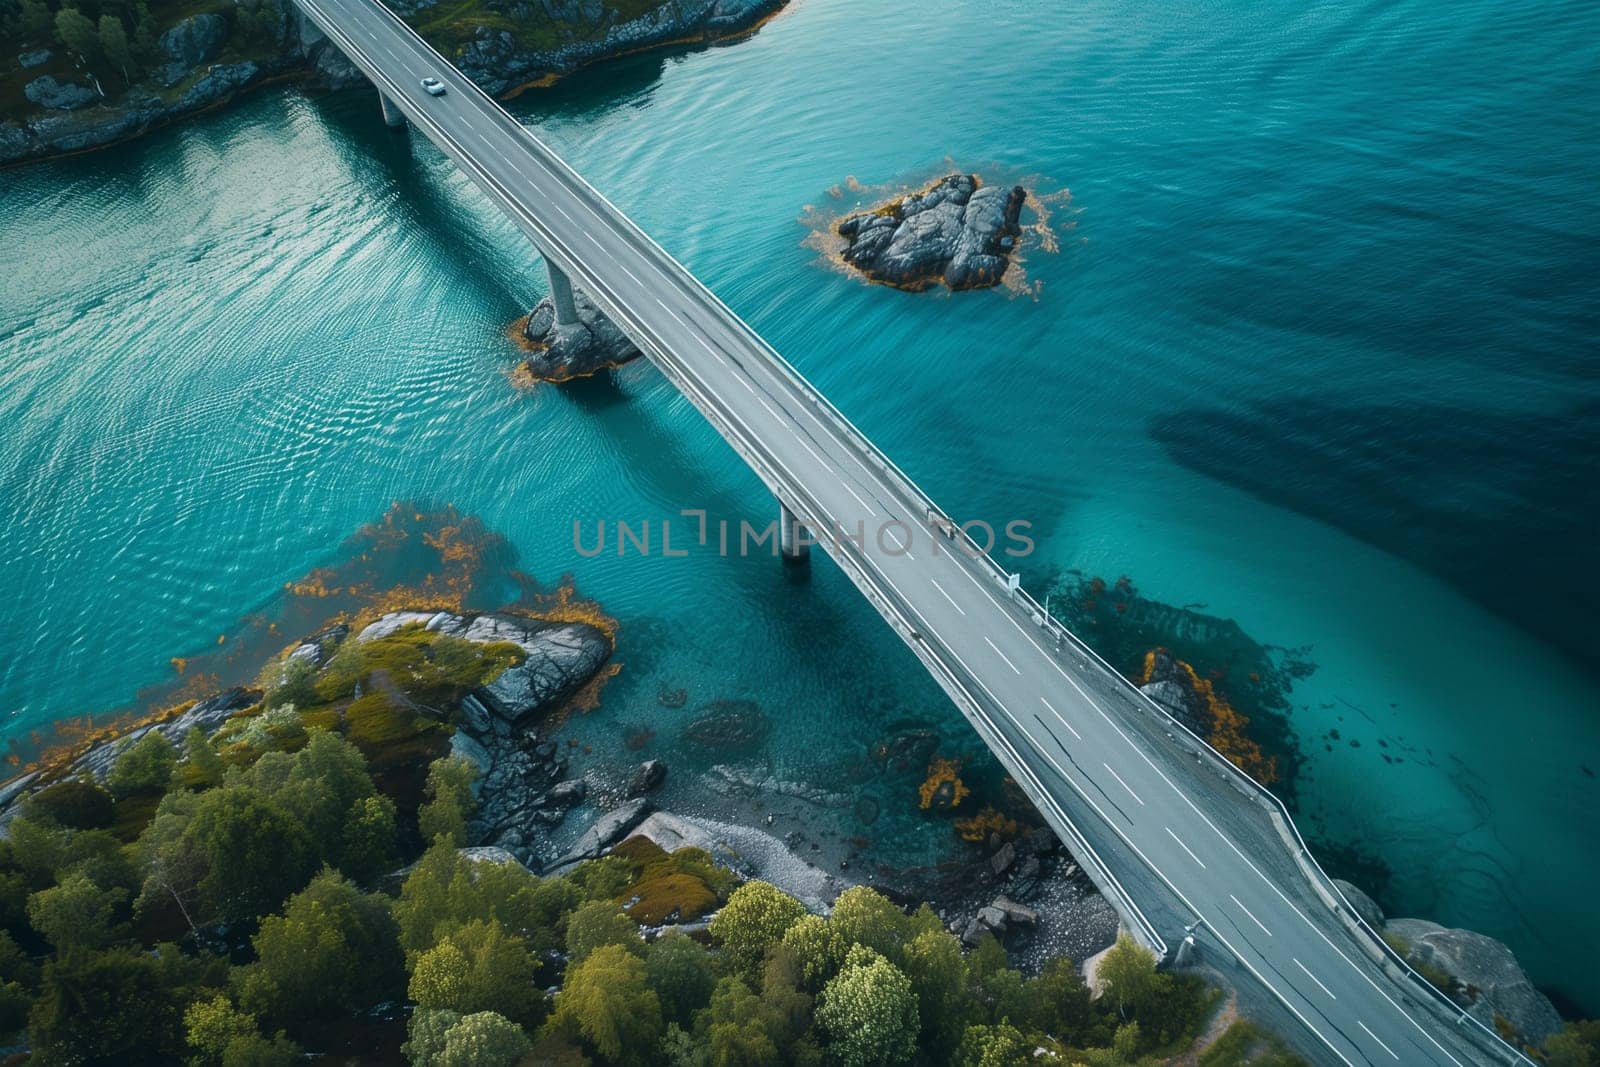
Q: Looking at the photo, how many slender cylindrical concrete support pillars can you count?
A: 3